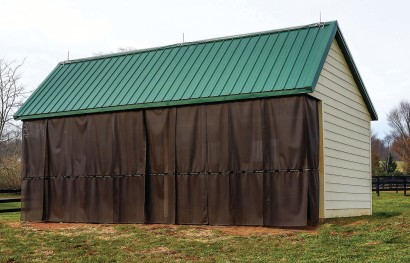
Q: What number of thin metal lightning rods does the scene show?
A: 3